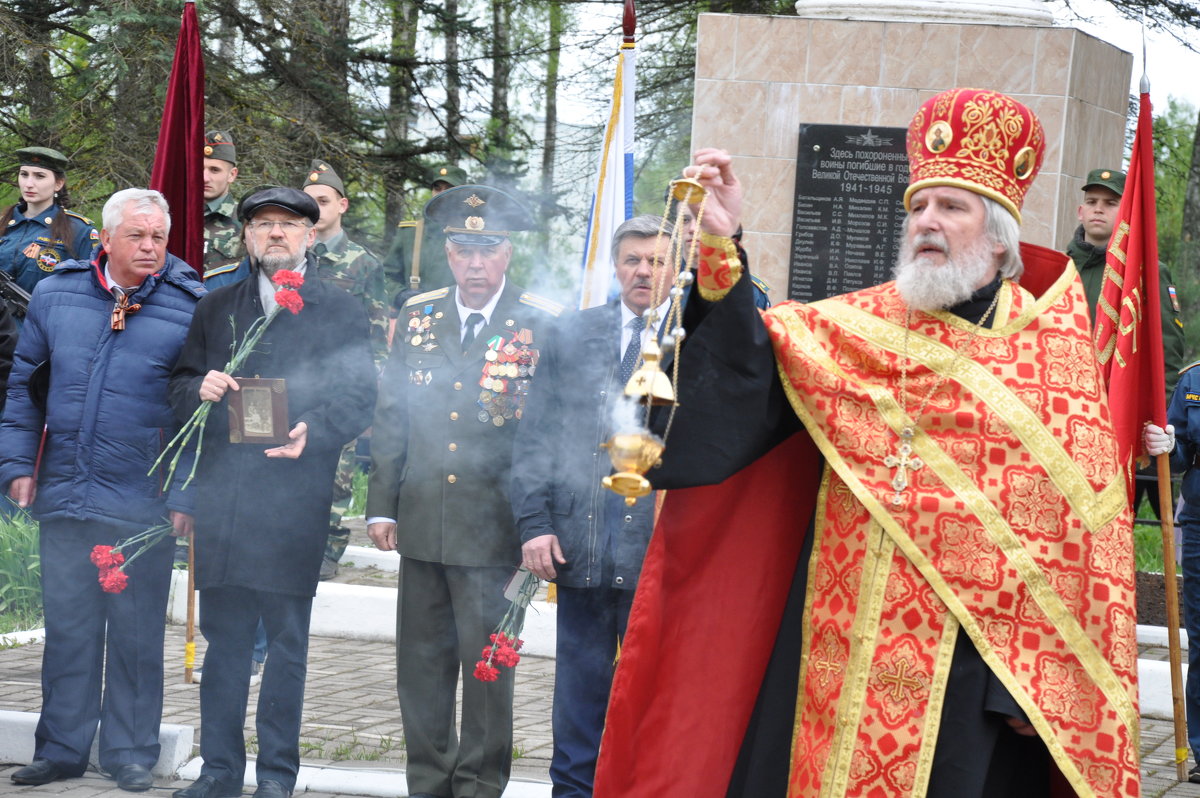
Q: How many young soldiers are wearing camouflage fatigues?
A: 2